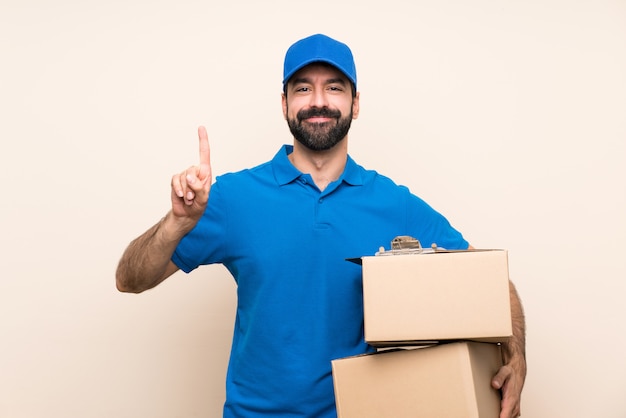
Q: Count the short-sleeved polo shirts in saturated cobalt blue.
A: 1